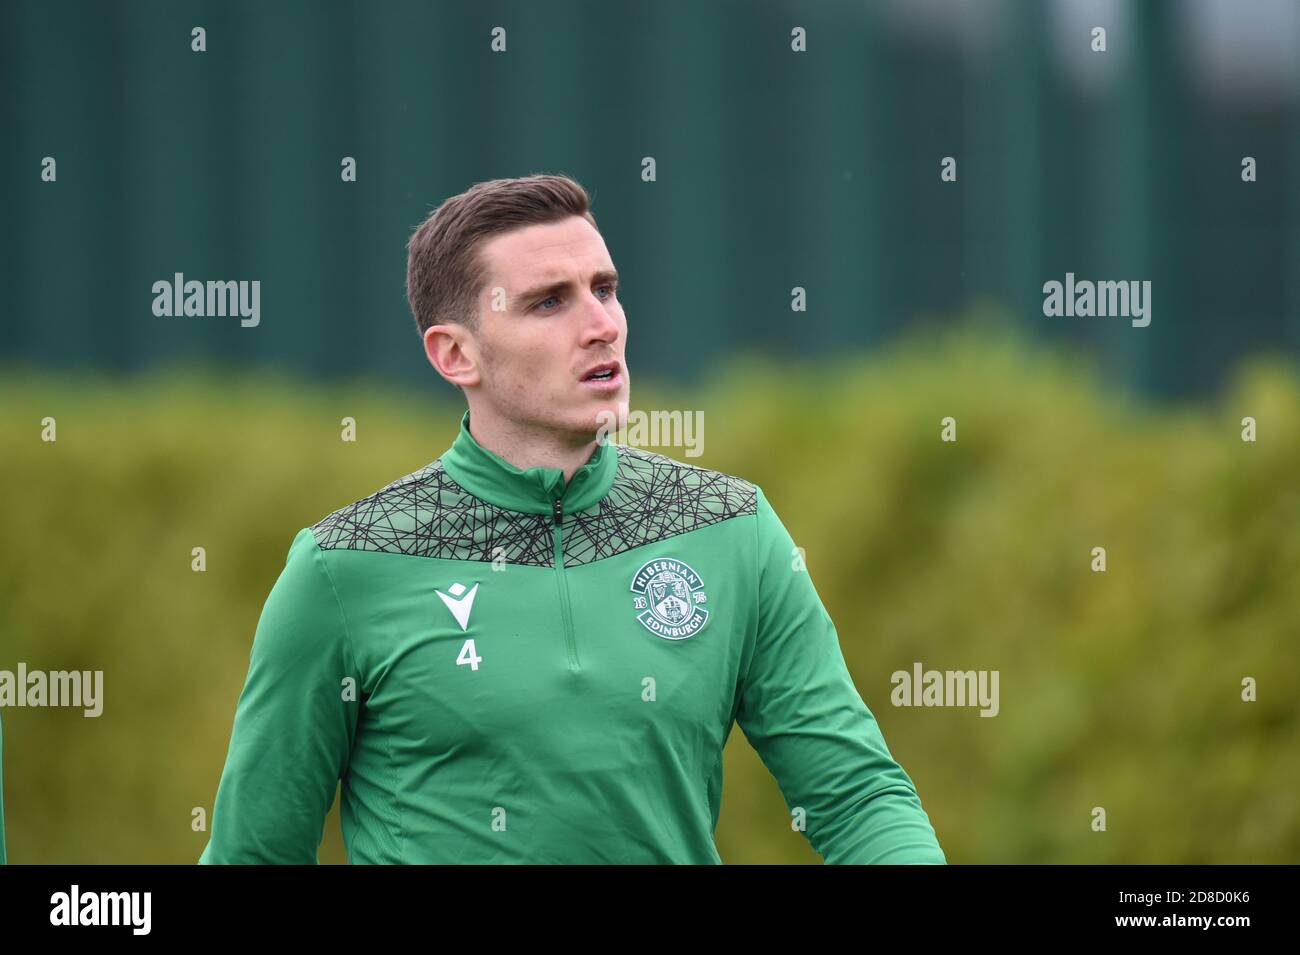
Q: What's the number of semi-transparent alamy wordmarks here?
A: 5